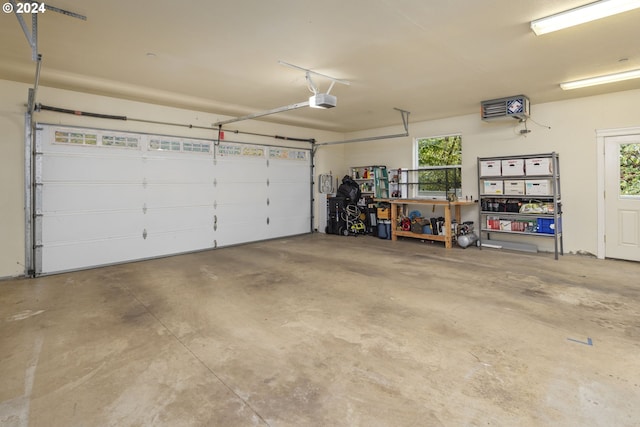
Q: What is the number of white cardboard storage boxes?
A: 6